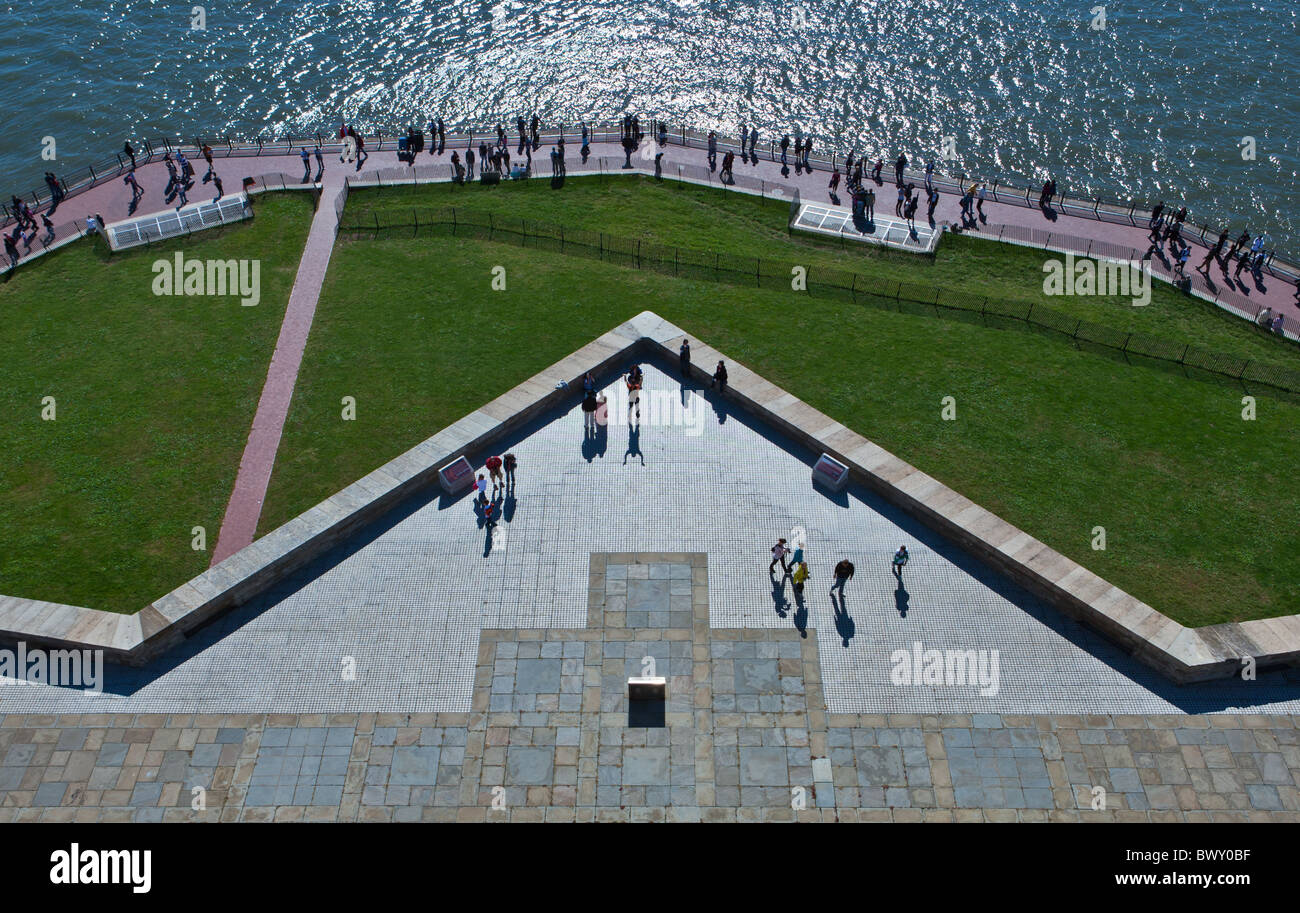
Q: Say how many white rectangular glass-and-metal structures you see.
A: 2